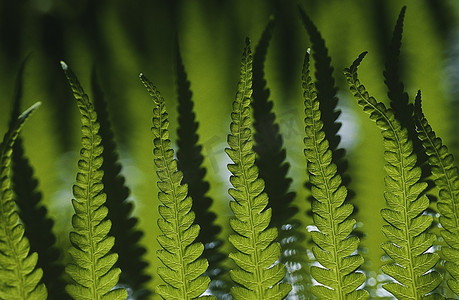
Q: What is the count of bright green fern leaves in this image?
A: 7